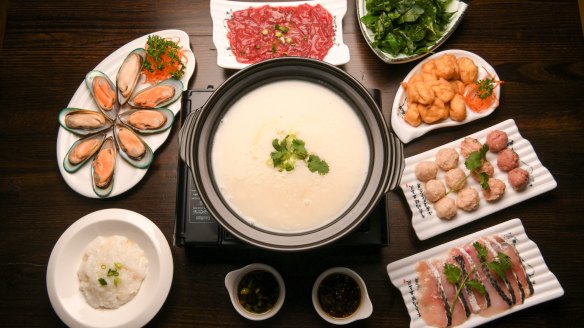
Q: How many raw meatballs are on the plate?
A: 12